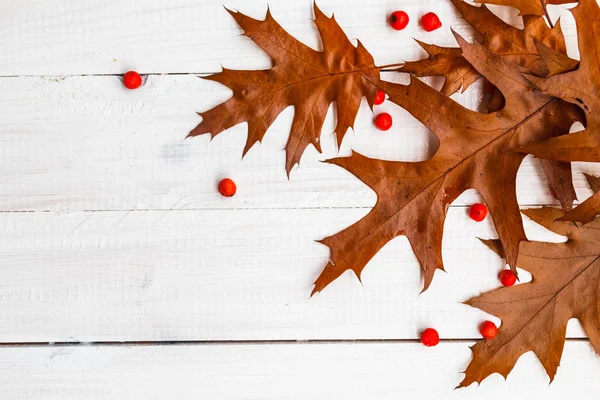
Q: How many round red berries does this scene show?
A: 10